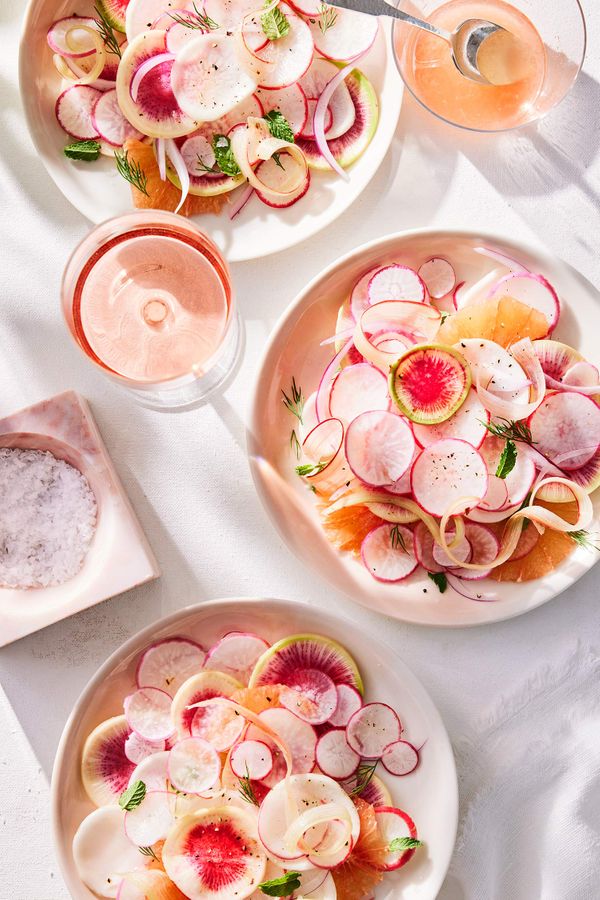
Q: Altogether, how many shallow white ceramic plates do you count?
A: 3